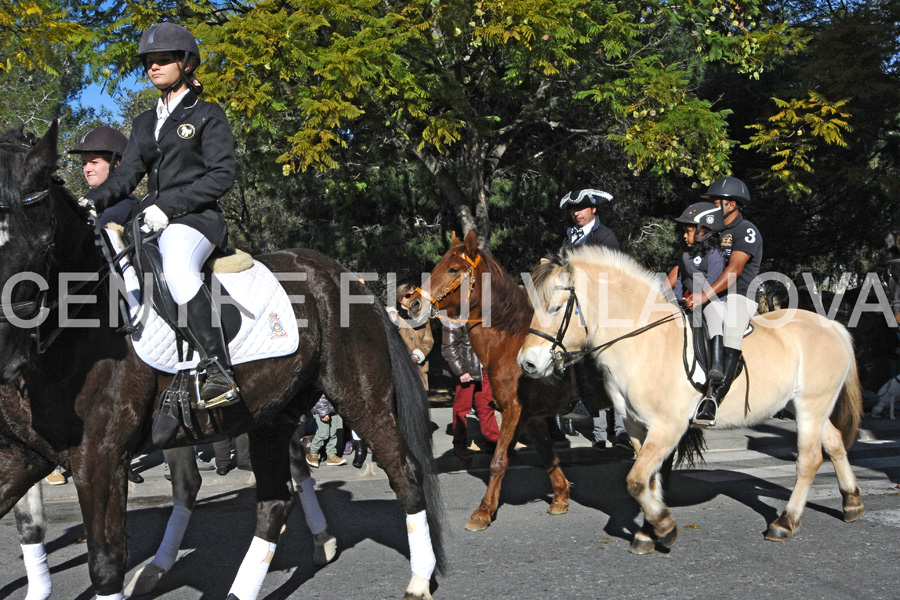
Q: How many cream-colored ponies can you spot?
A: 1